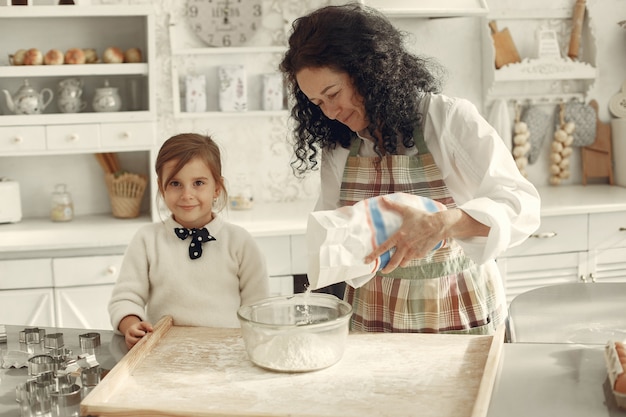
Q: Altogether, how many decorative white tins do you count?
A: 3